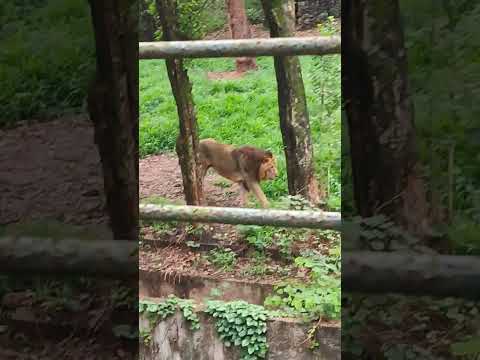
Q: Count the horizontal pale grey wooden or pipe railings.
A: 2